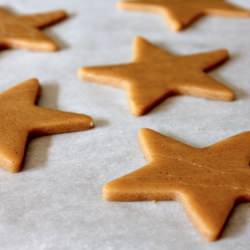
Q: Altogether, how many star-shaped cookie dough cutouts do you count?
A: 5